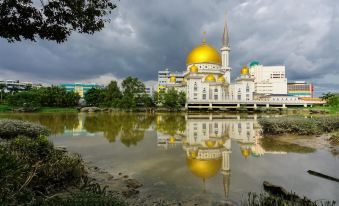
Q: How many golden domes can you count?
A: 6